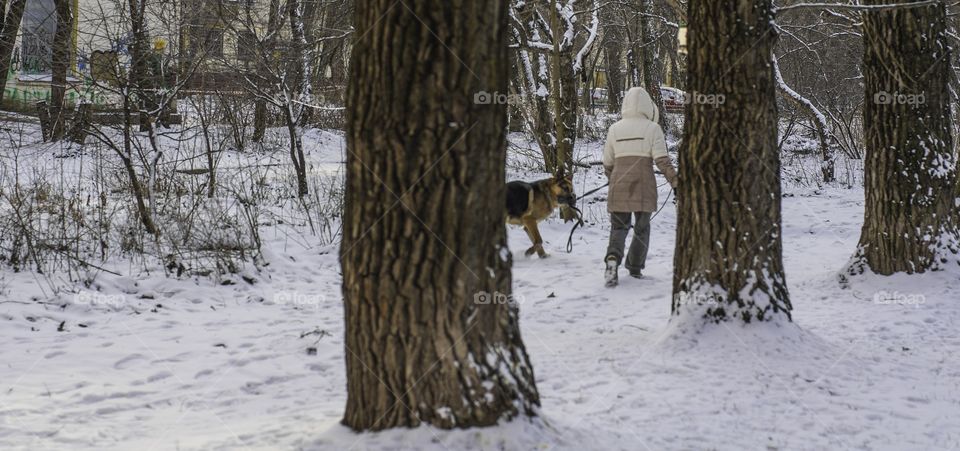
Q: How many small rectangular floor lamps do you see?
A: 0